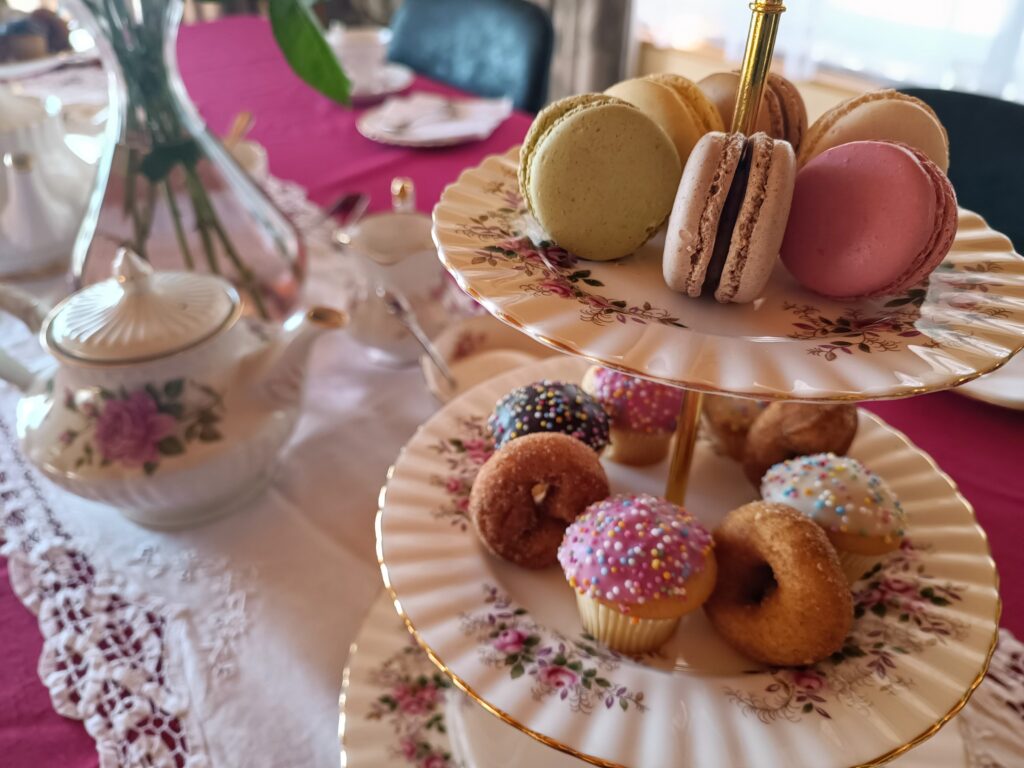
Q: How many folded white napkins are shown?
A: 1